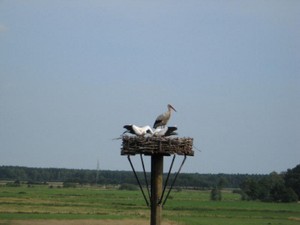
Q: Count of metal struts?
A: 4